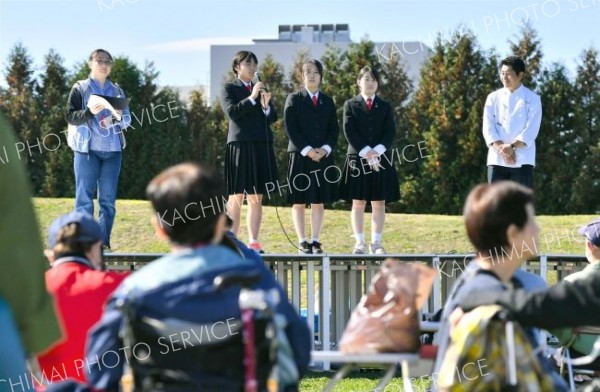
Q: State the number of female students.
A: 3